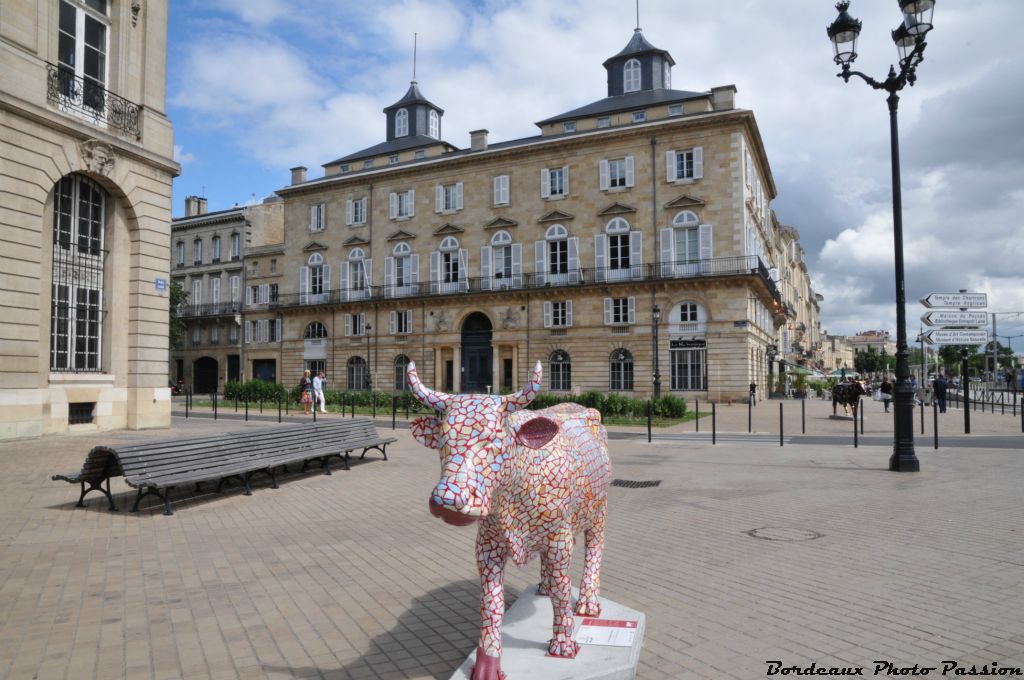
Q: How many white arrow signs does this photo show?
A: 3